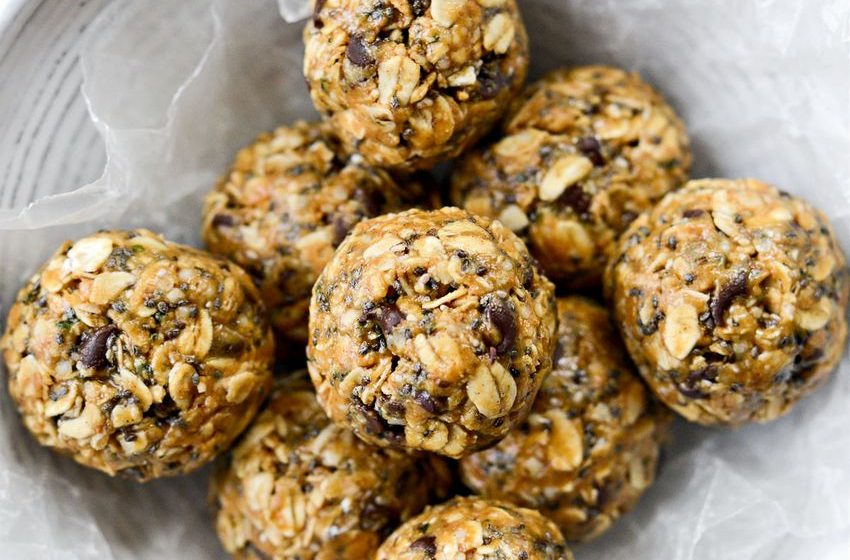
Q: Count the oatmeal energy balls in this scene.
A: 9